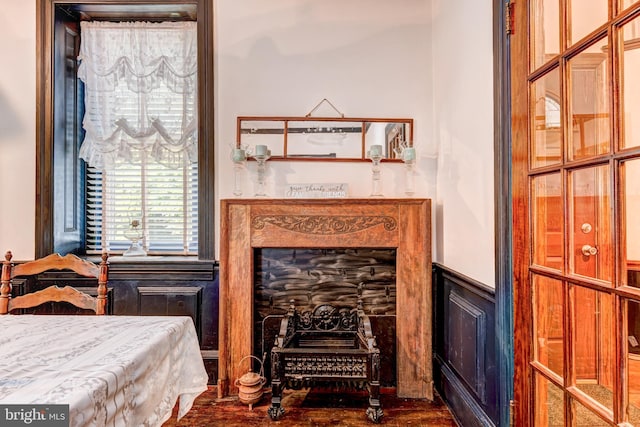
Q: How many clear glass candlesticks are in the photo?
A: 4